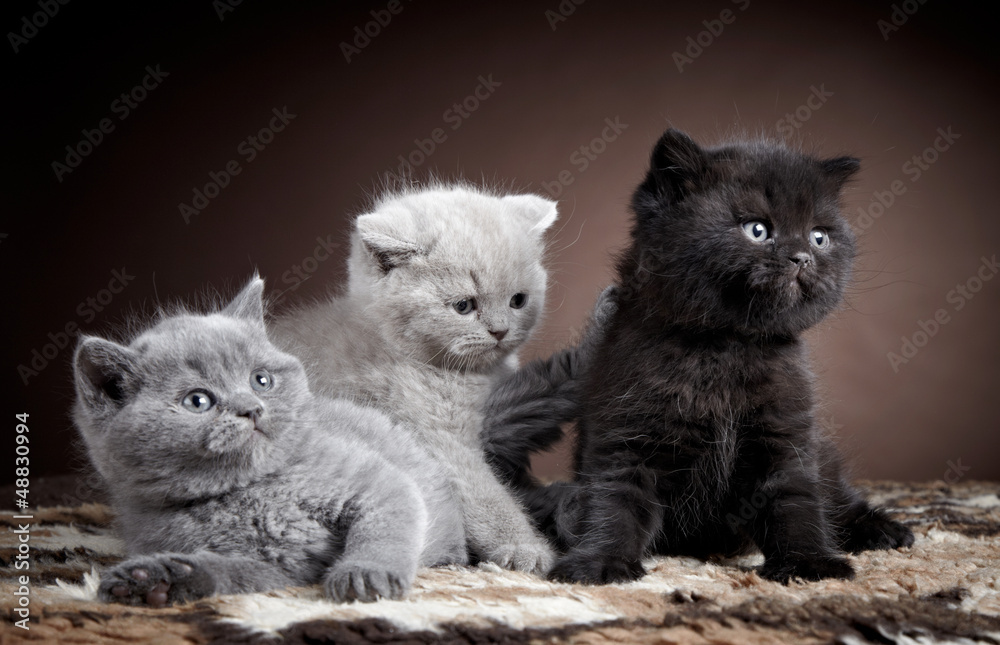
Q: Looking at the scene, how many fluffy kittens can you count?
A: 3